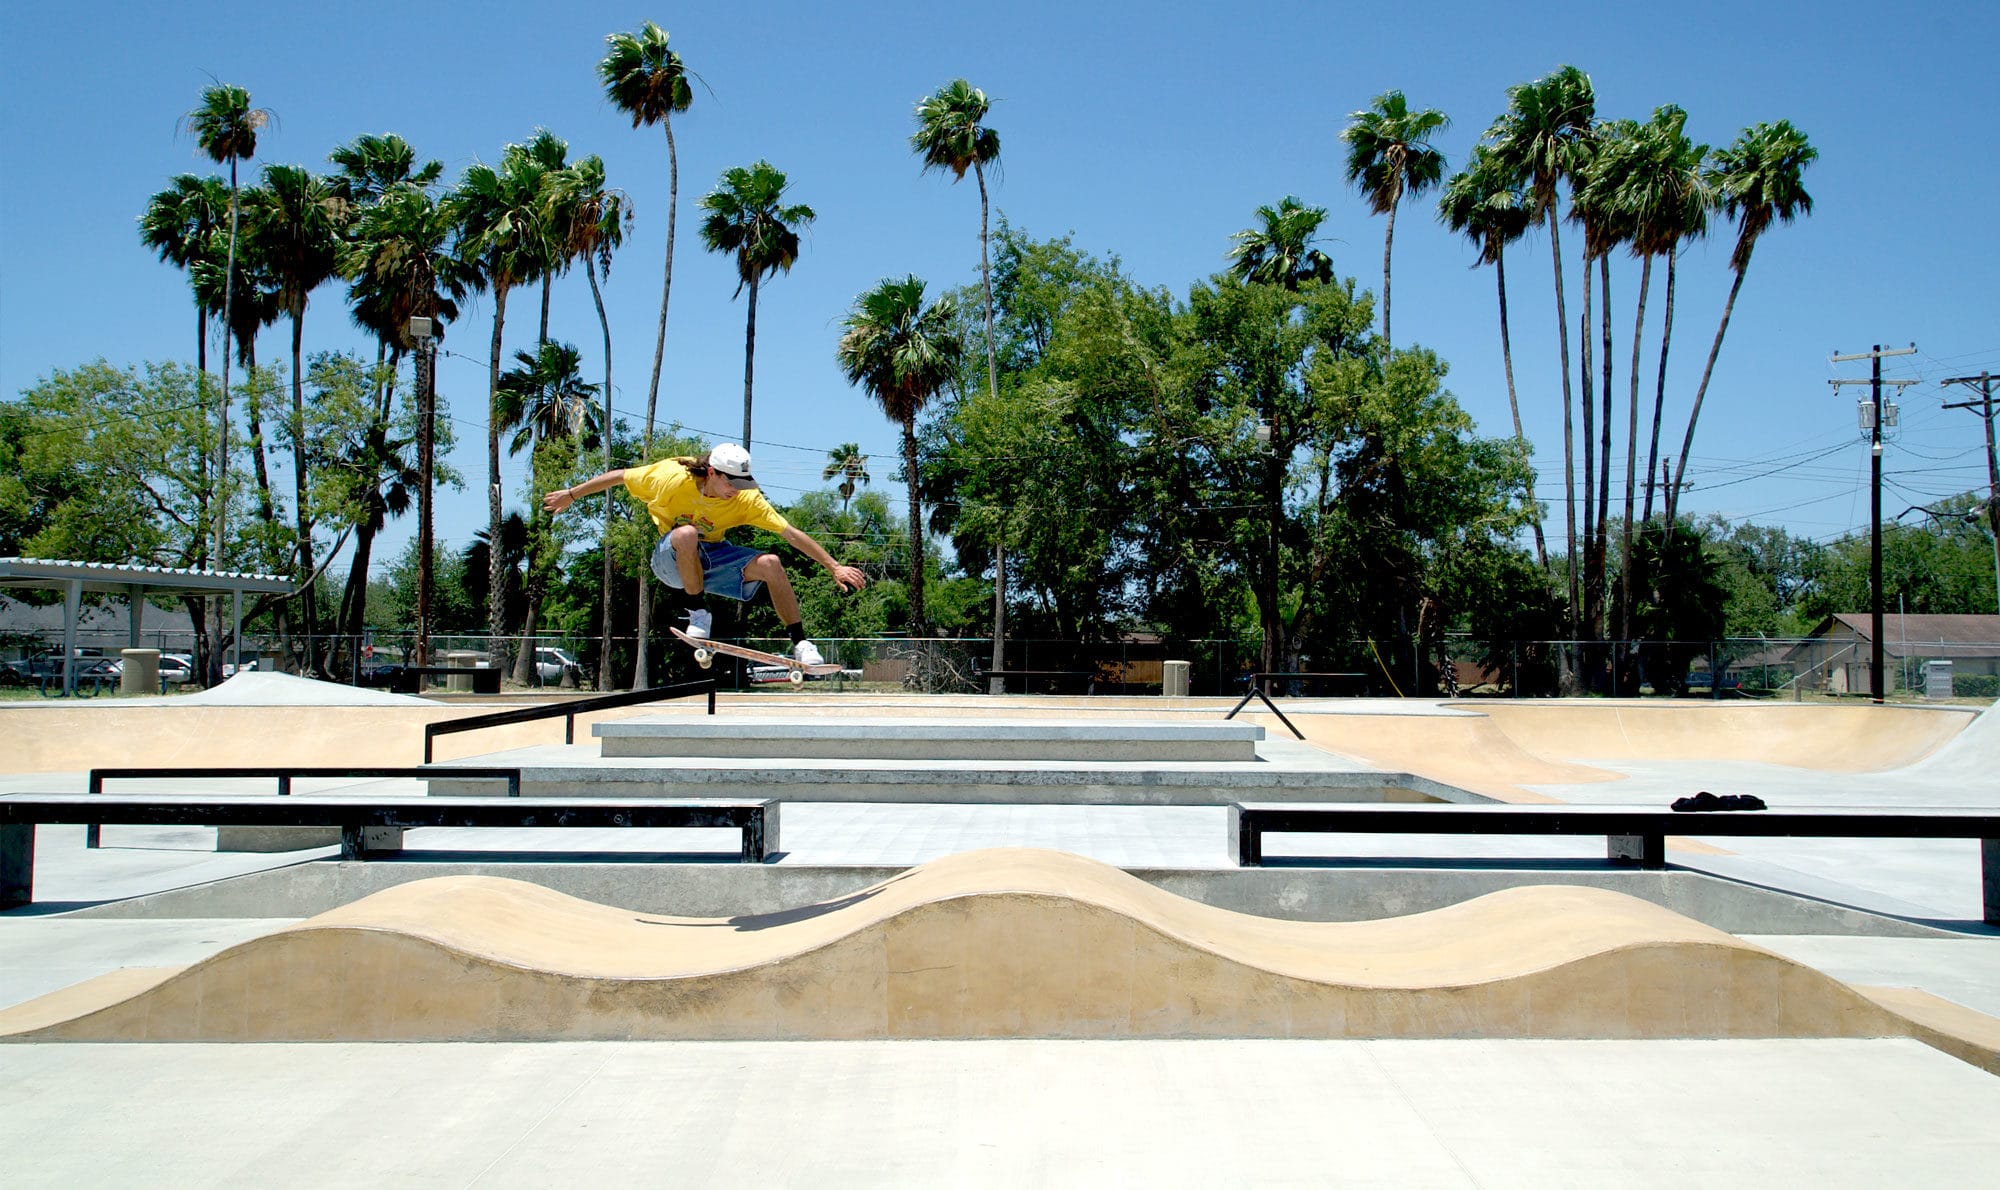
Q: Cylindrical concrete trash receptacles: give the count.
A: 3